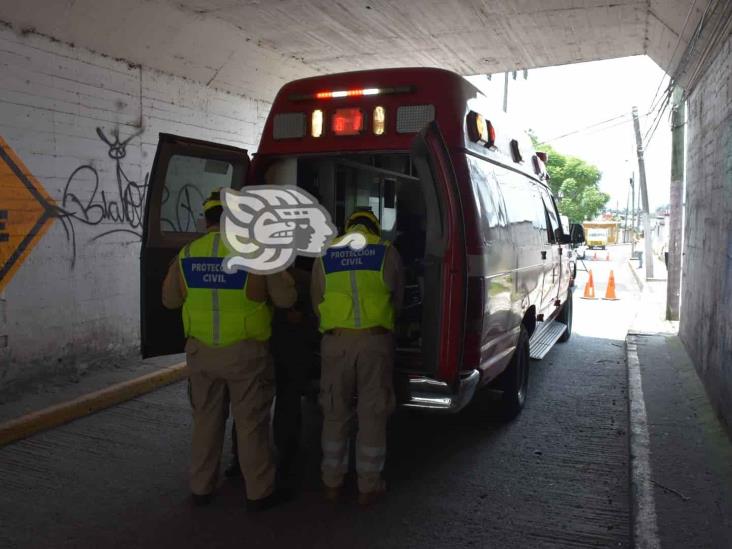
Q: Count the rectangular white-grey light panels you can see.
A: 2